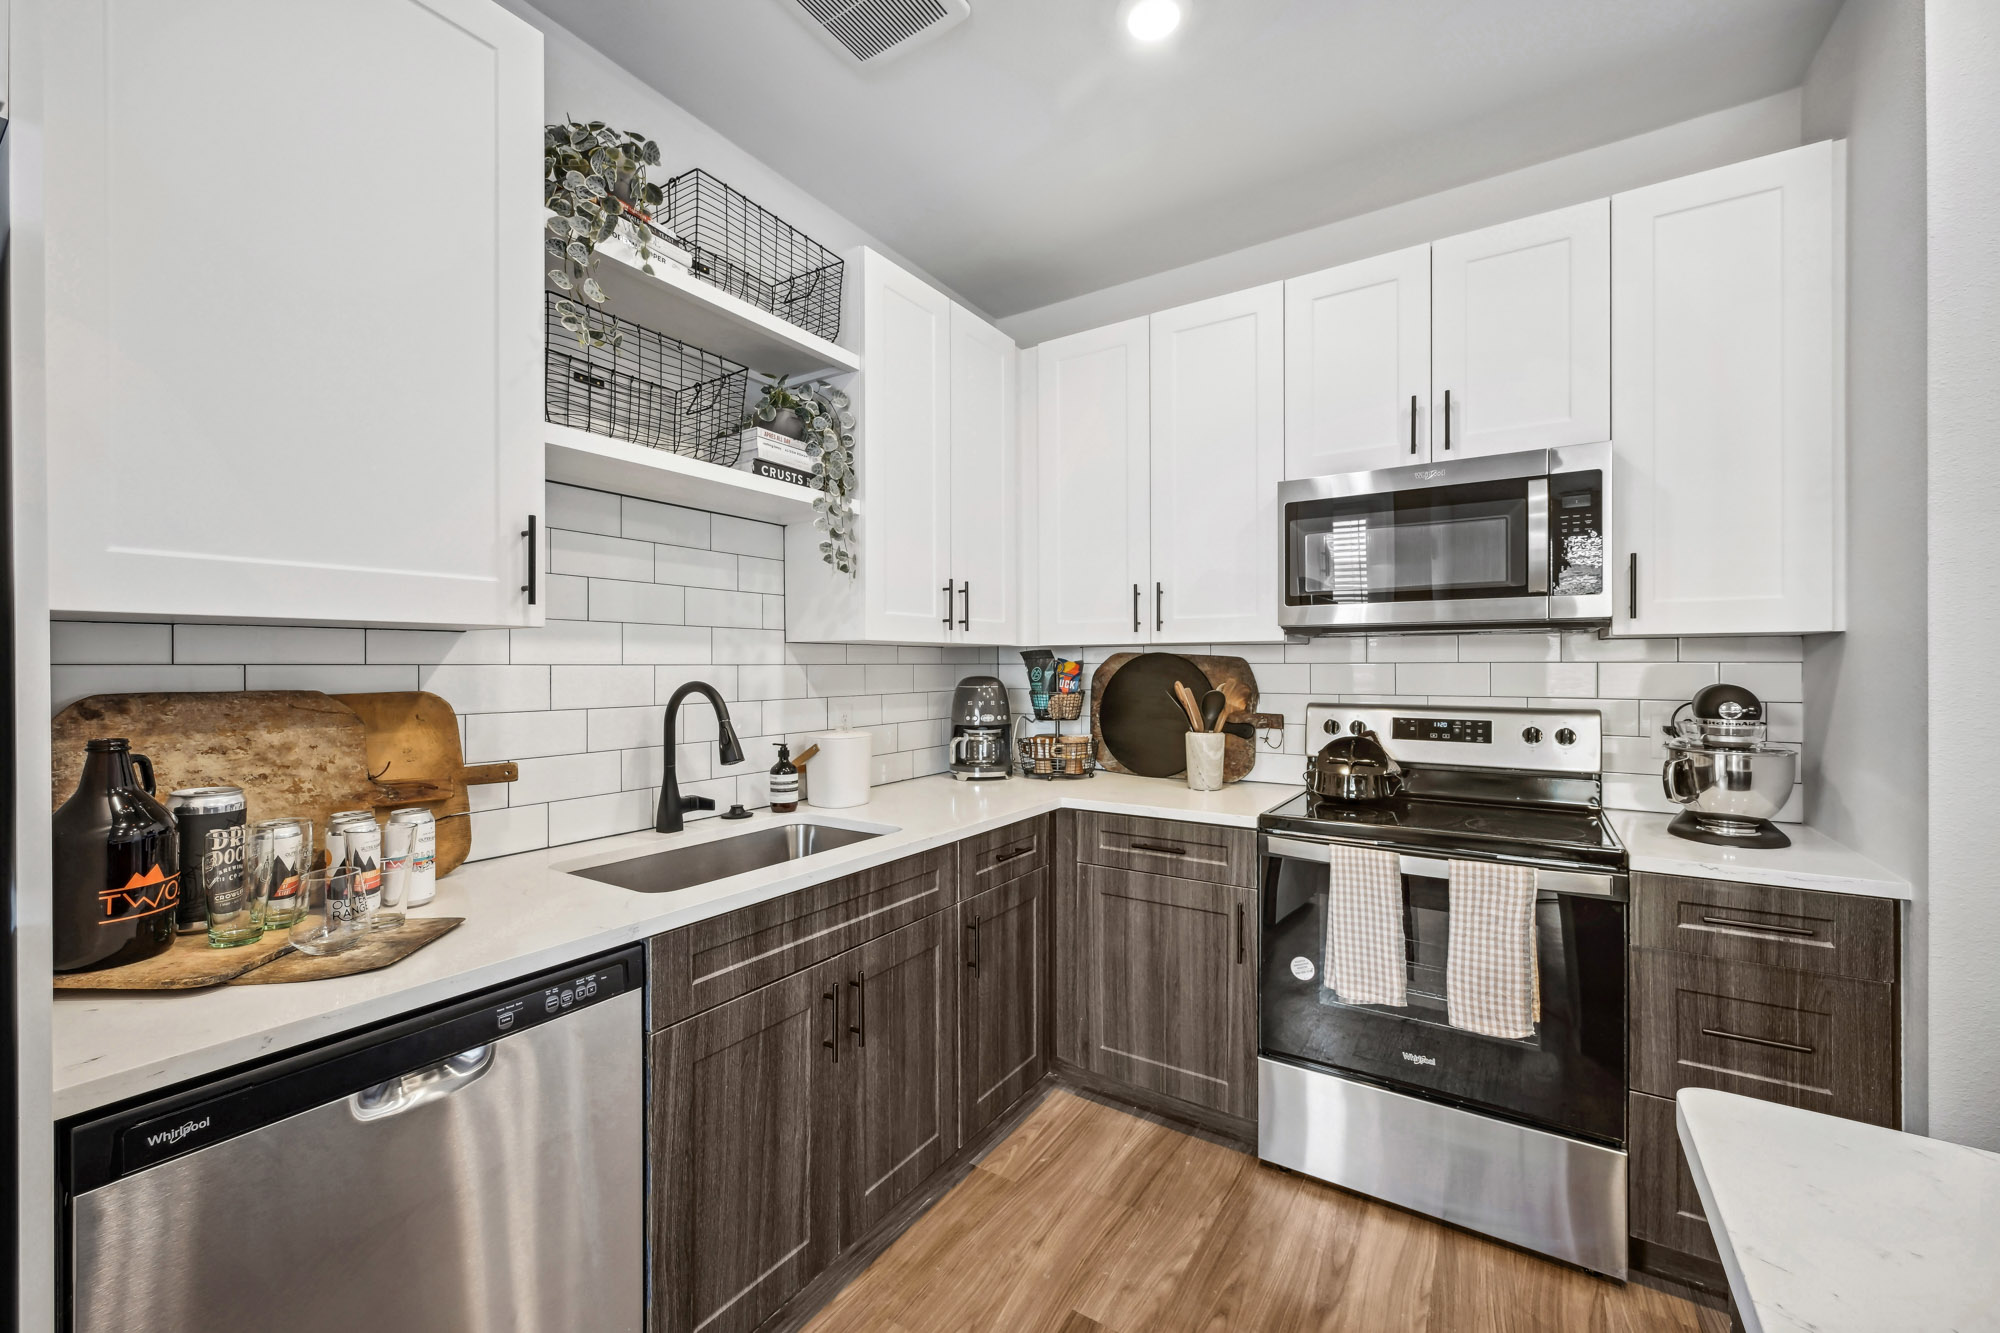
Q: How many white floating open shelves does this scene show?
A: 2